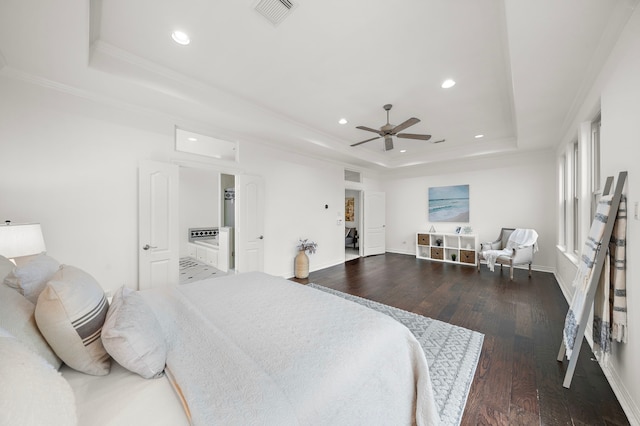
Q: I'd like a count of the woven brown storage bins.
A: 3